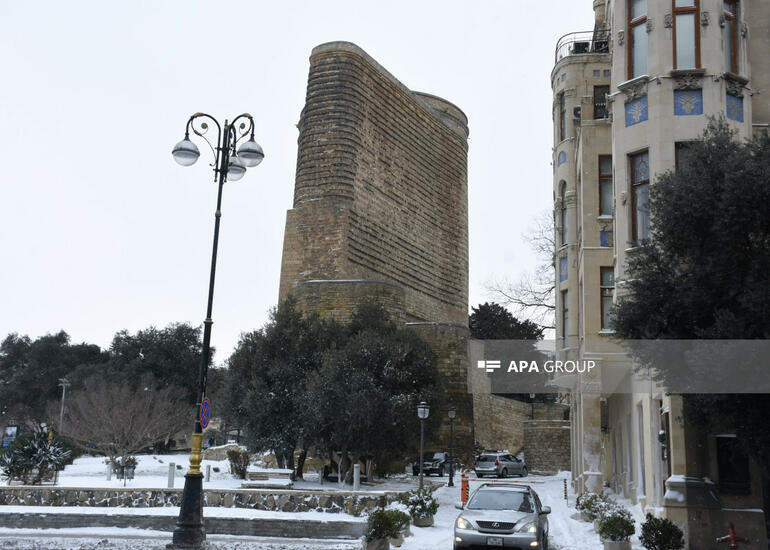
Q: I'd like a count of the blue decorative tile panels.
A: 6